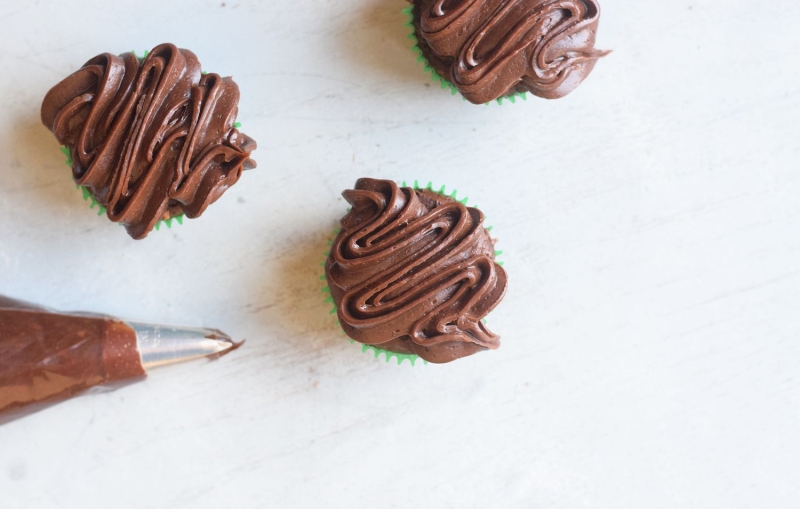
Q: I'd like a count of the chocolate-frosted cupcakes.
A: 3